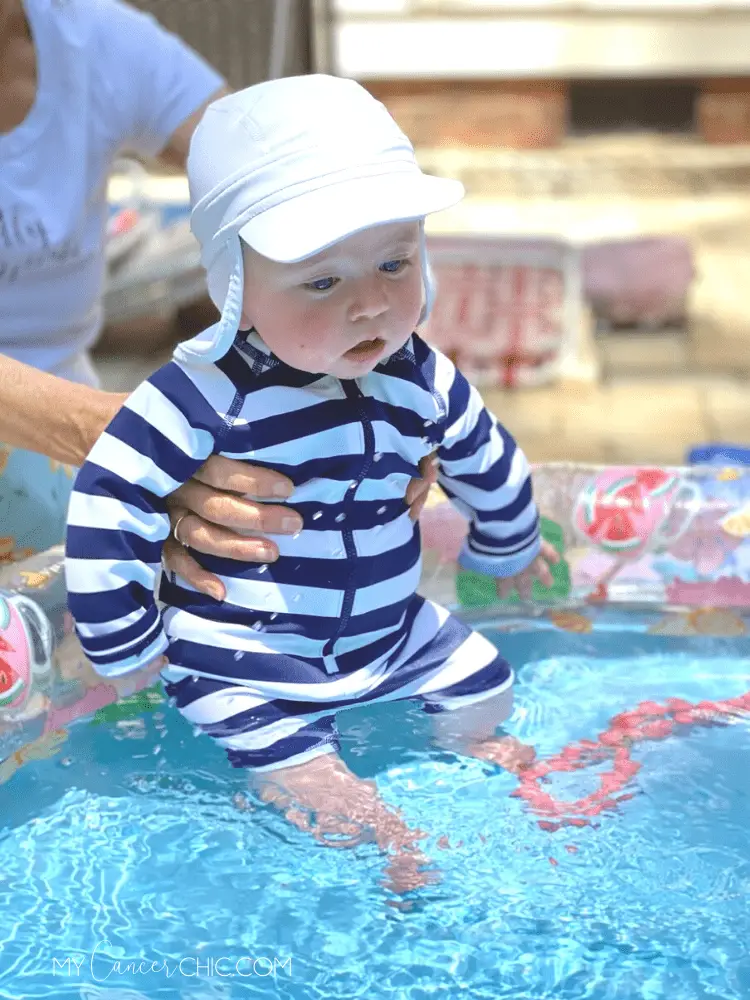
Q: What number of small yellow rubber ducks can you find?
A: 0